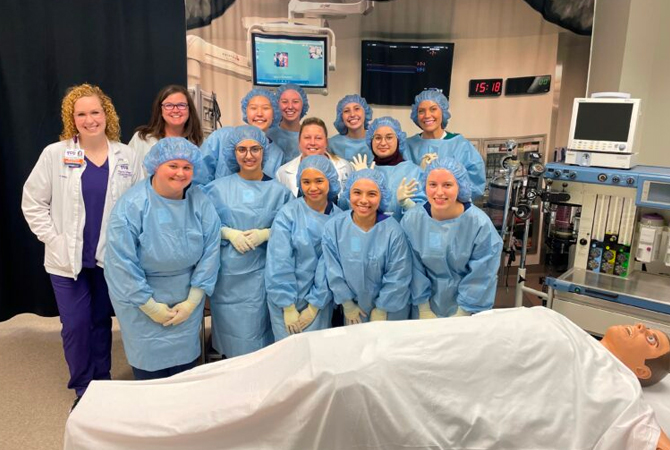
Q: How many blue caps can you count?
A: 10